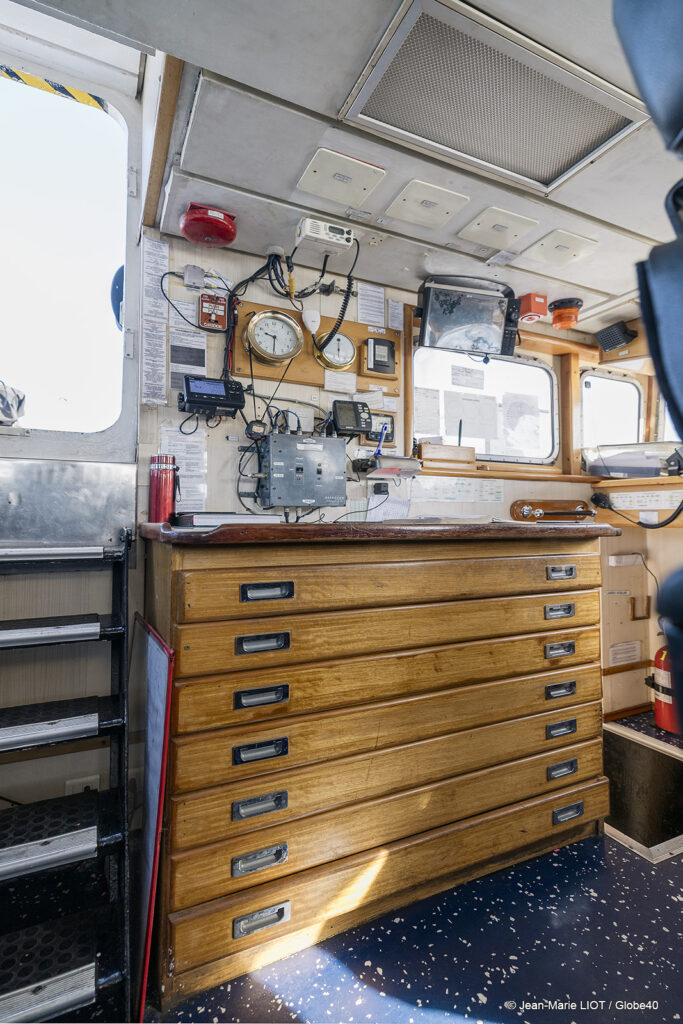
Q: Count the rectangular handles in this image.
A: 14